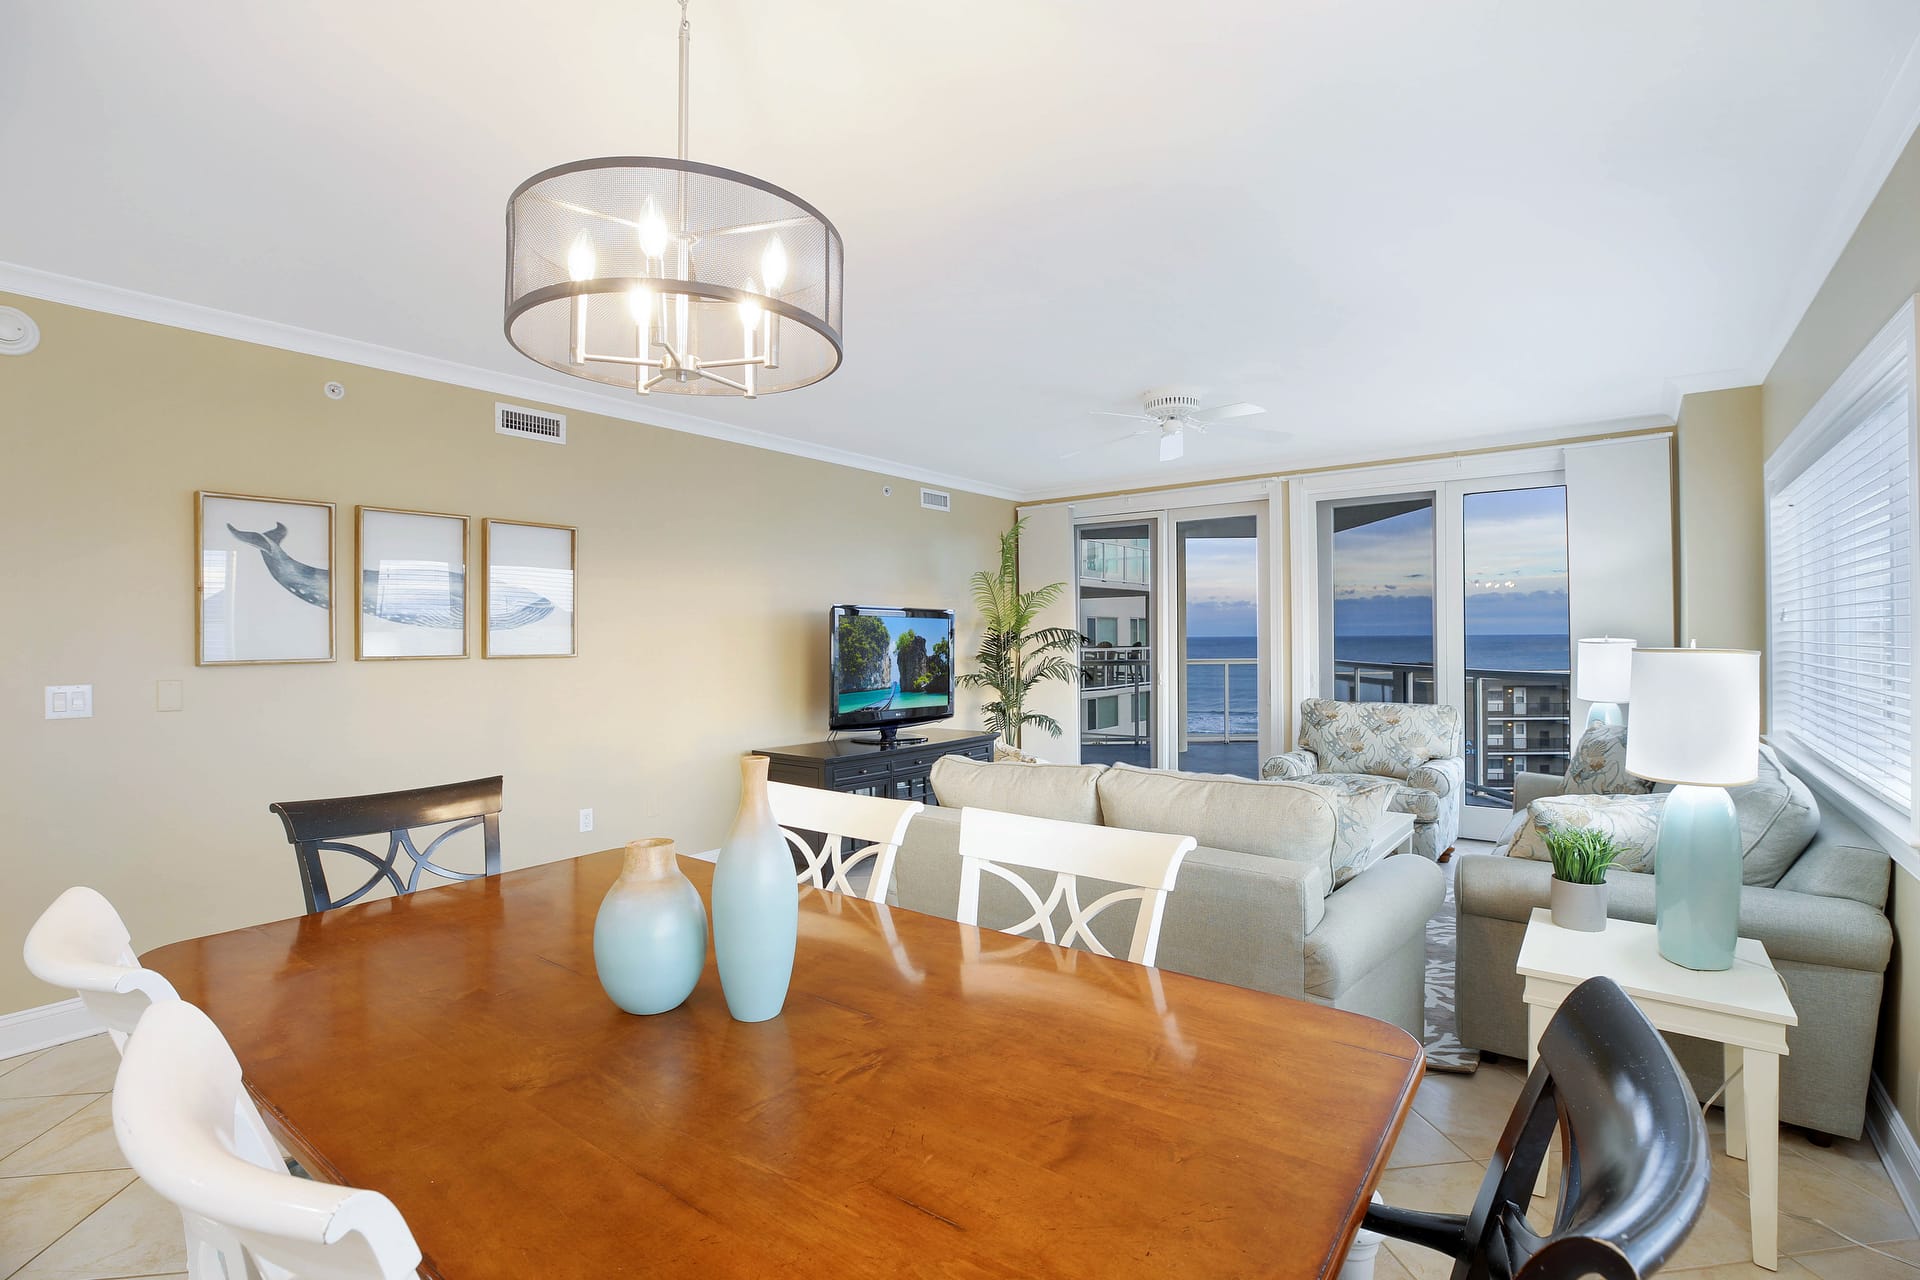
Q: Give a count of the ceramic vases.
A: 2